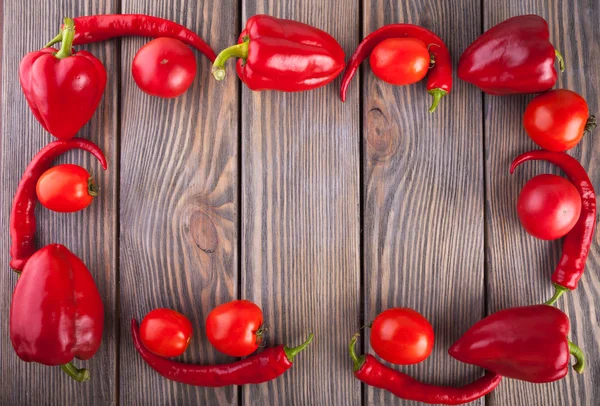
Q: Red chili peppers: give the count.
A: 6